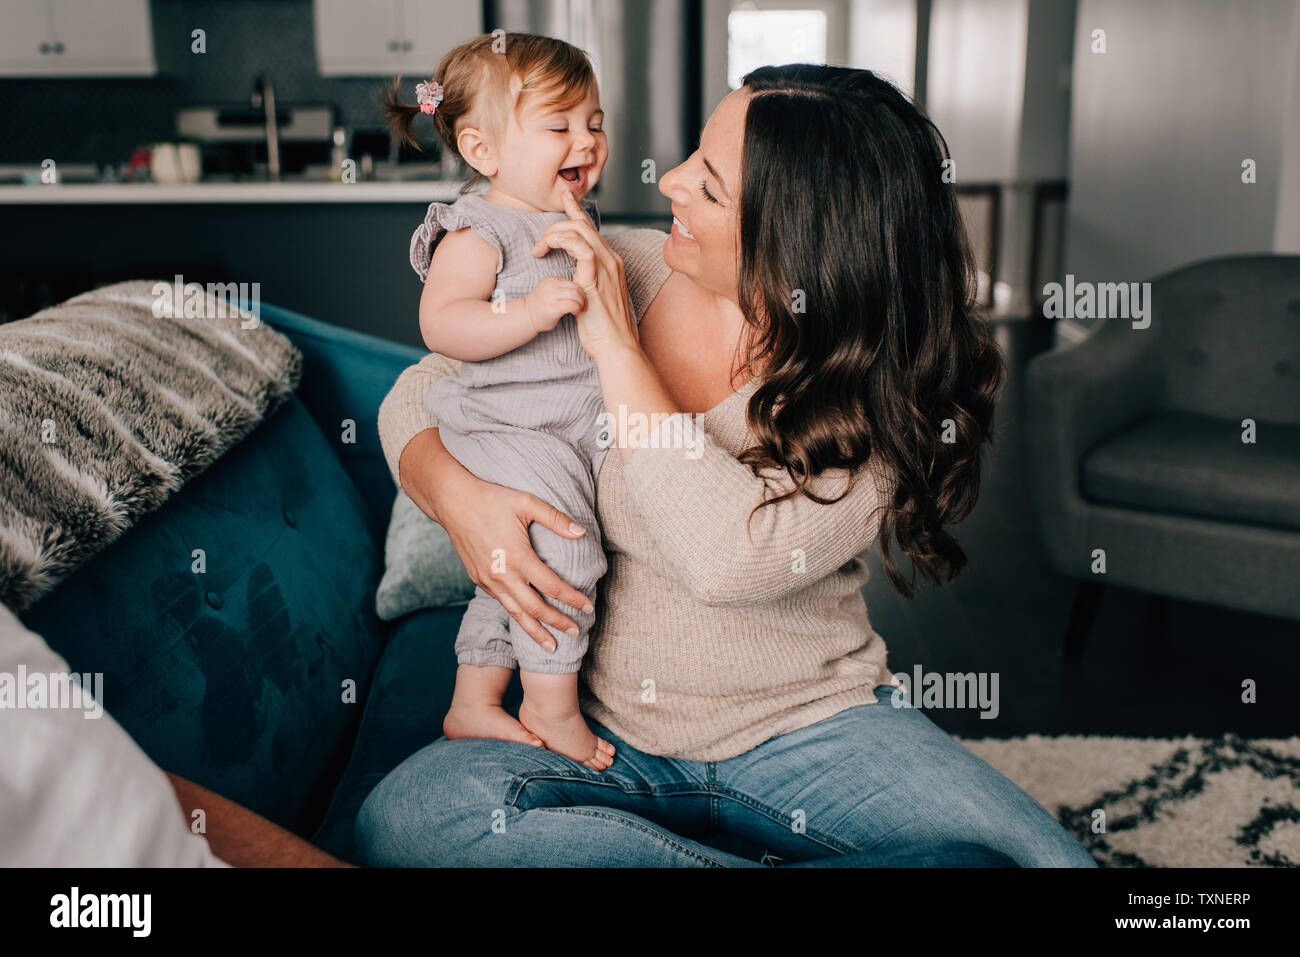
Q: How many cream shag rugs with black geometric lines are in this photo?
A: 1